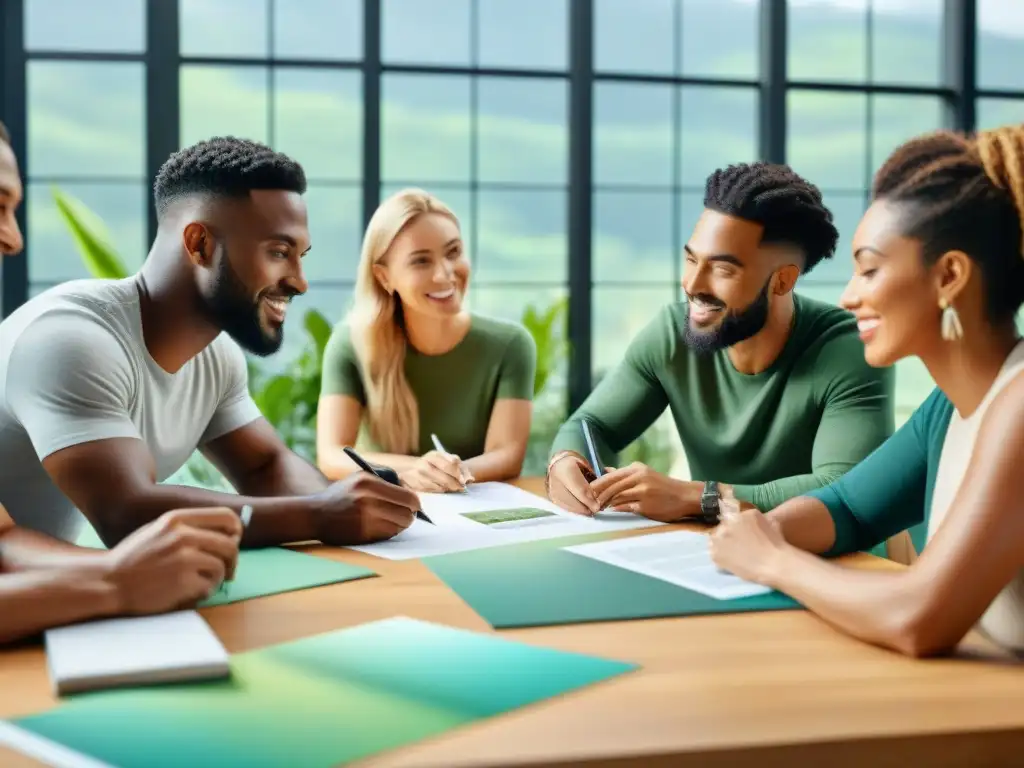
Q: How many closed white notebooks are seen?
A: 1